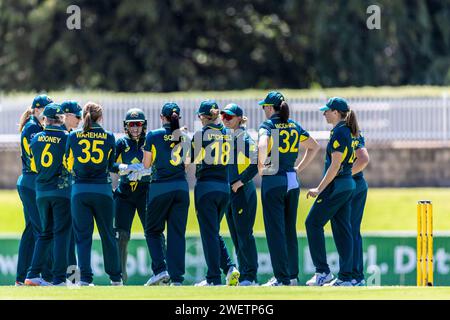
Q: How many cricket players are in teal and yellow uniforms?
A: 11